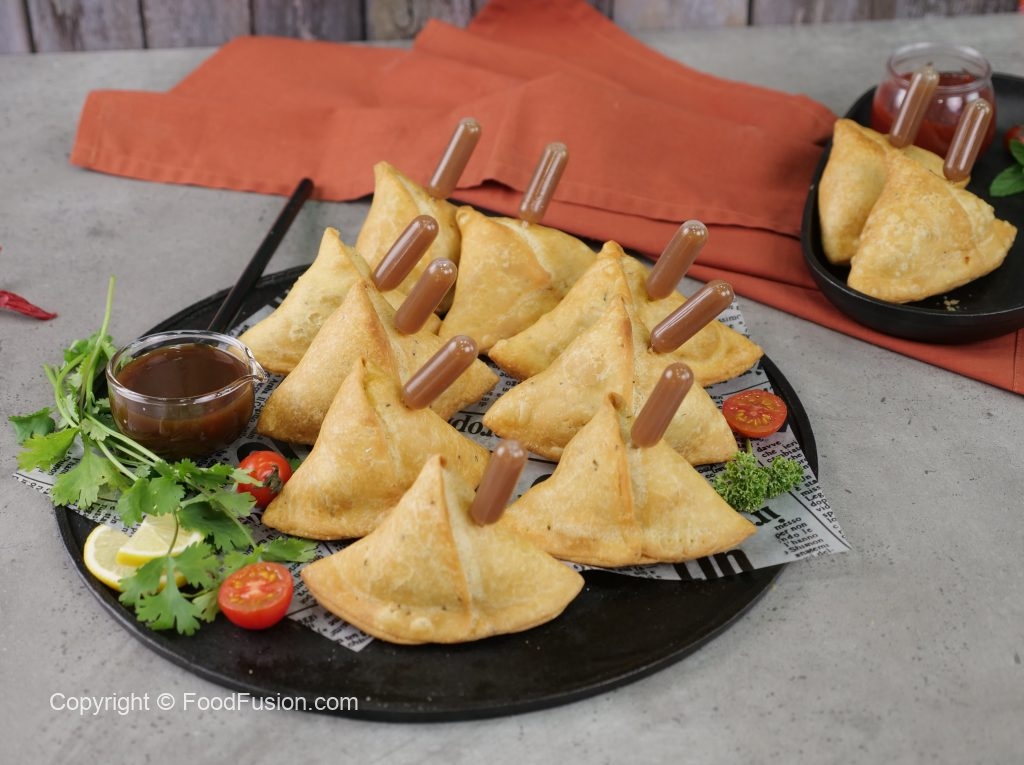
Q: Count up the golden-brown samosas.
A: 11